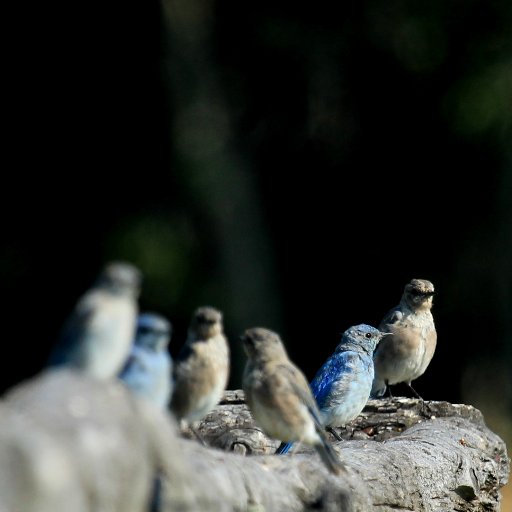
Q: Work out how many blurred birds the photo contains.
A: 4